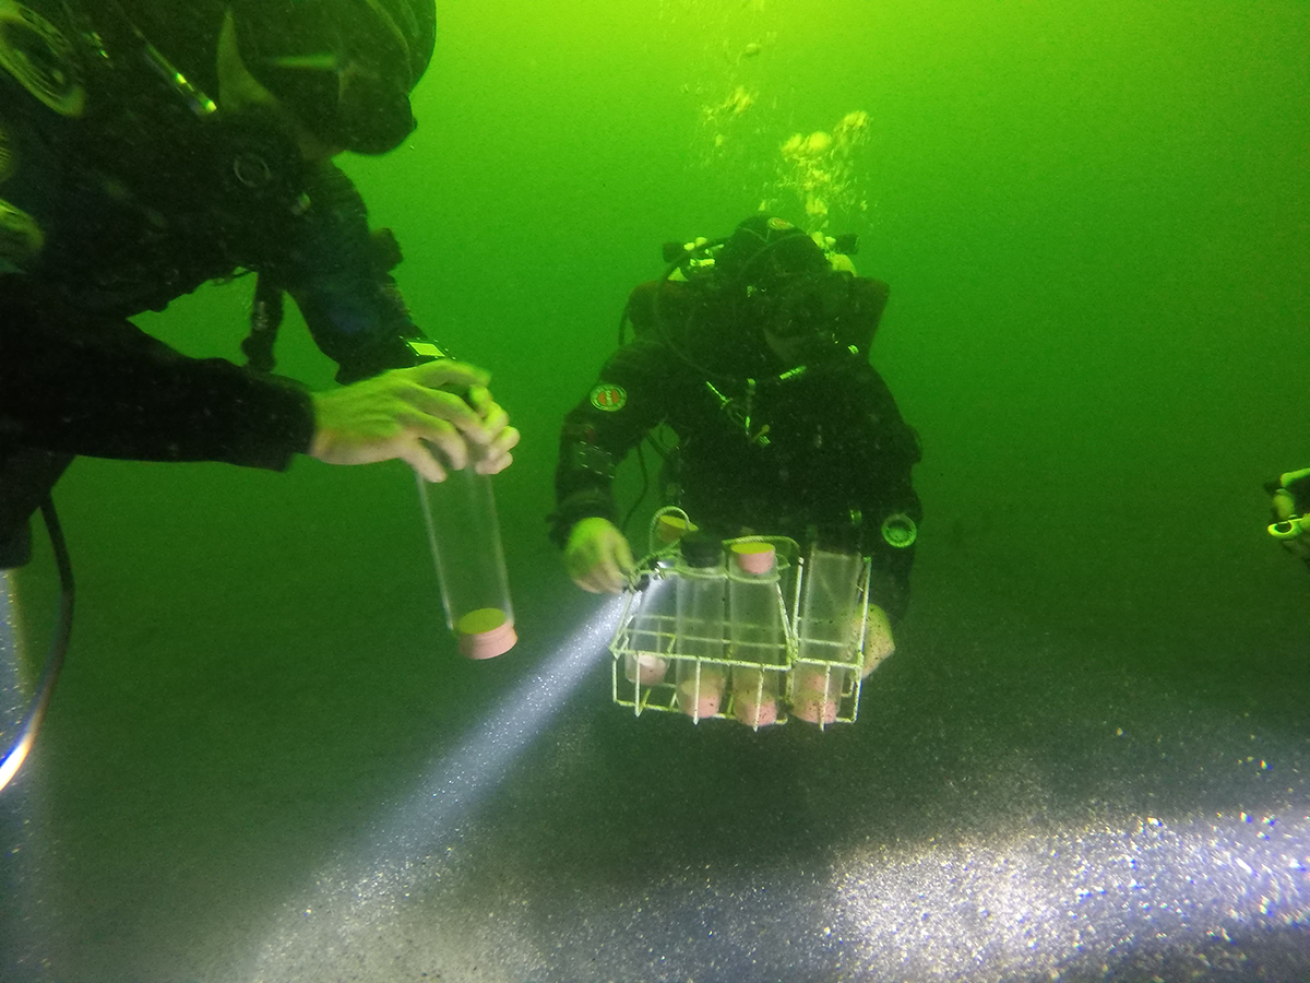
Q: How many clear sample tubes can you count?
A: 5